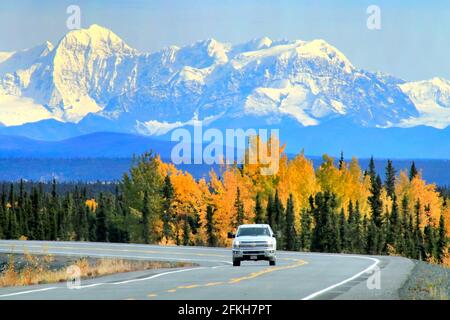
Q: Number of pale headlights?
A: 2